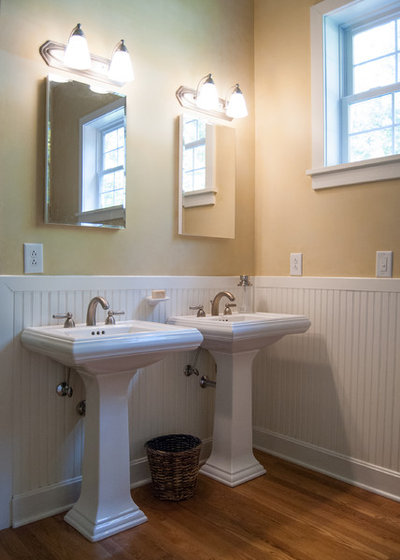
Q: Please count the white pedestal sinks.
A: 2